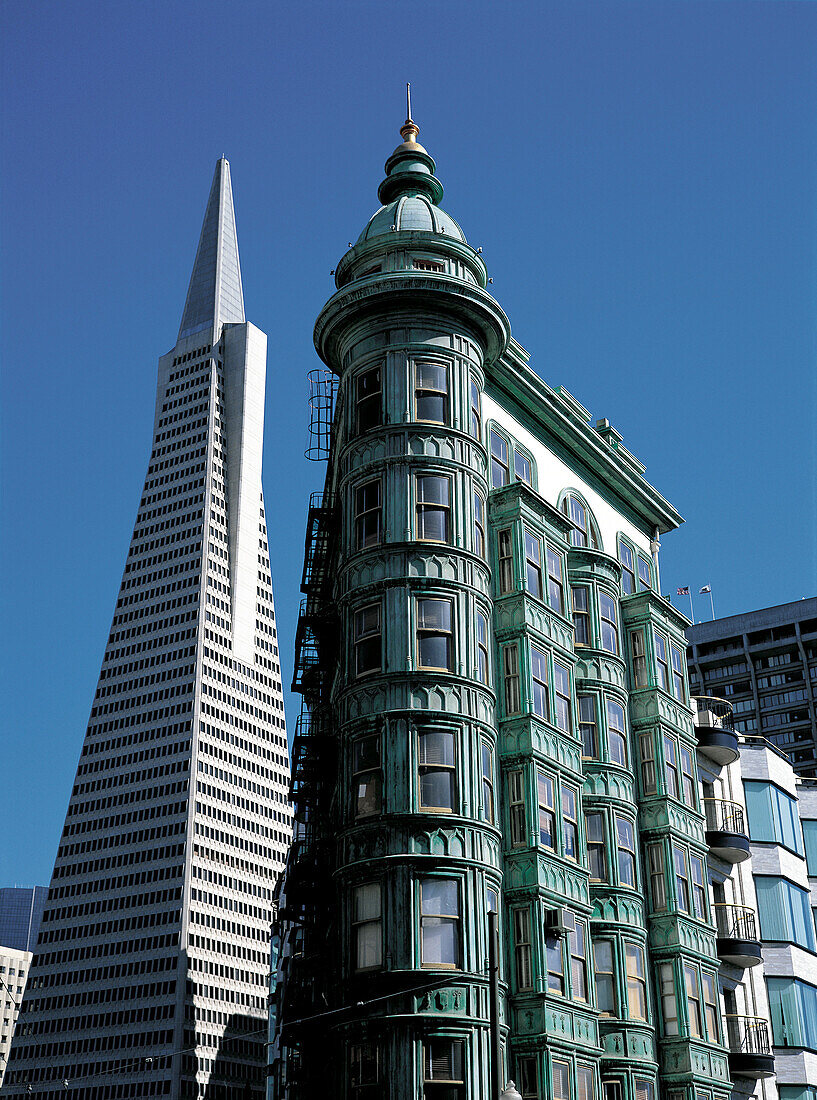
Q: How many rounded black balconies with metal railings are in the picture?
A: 4